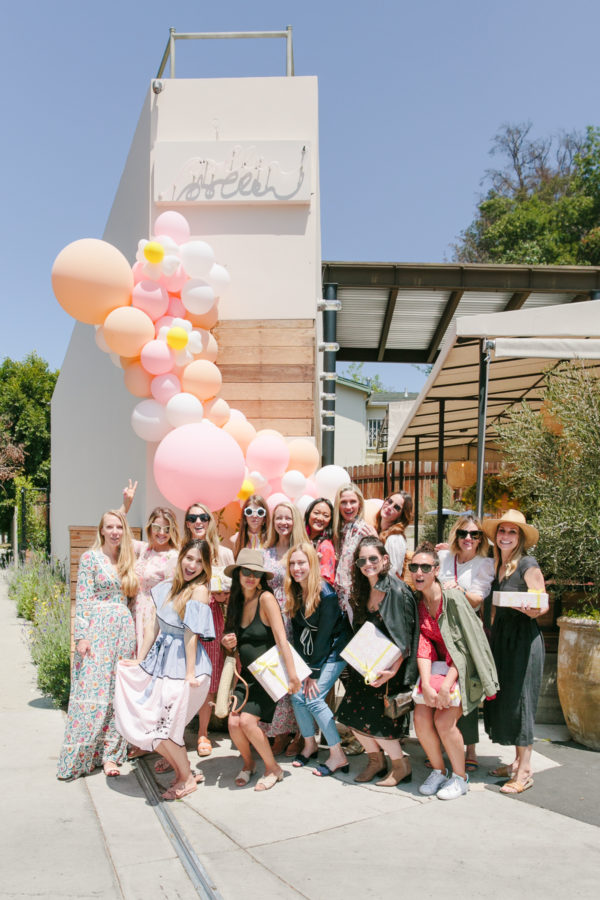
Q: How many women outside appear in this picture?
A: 15